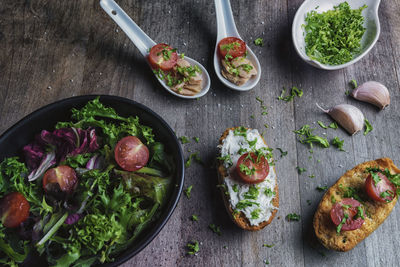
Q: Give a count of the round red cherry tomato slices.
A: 8